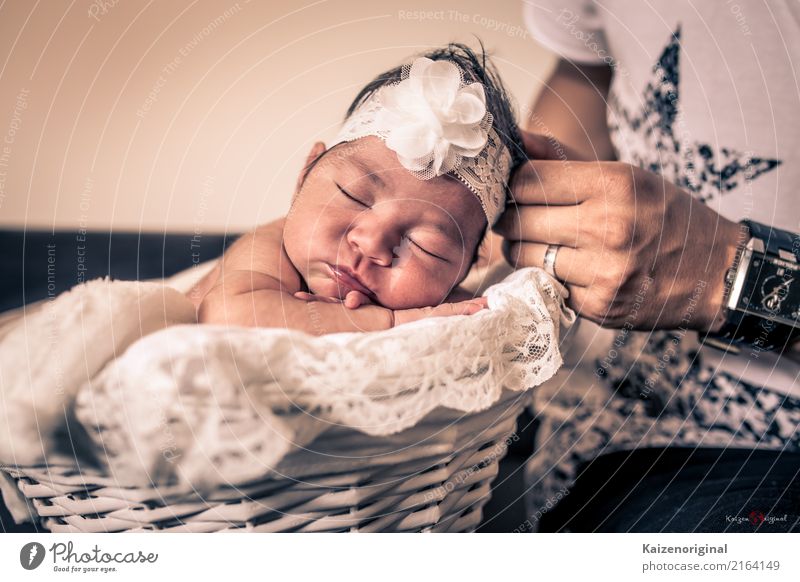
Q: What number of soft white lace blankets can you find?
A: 1